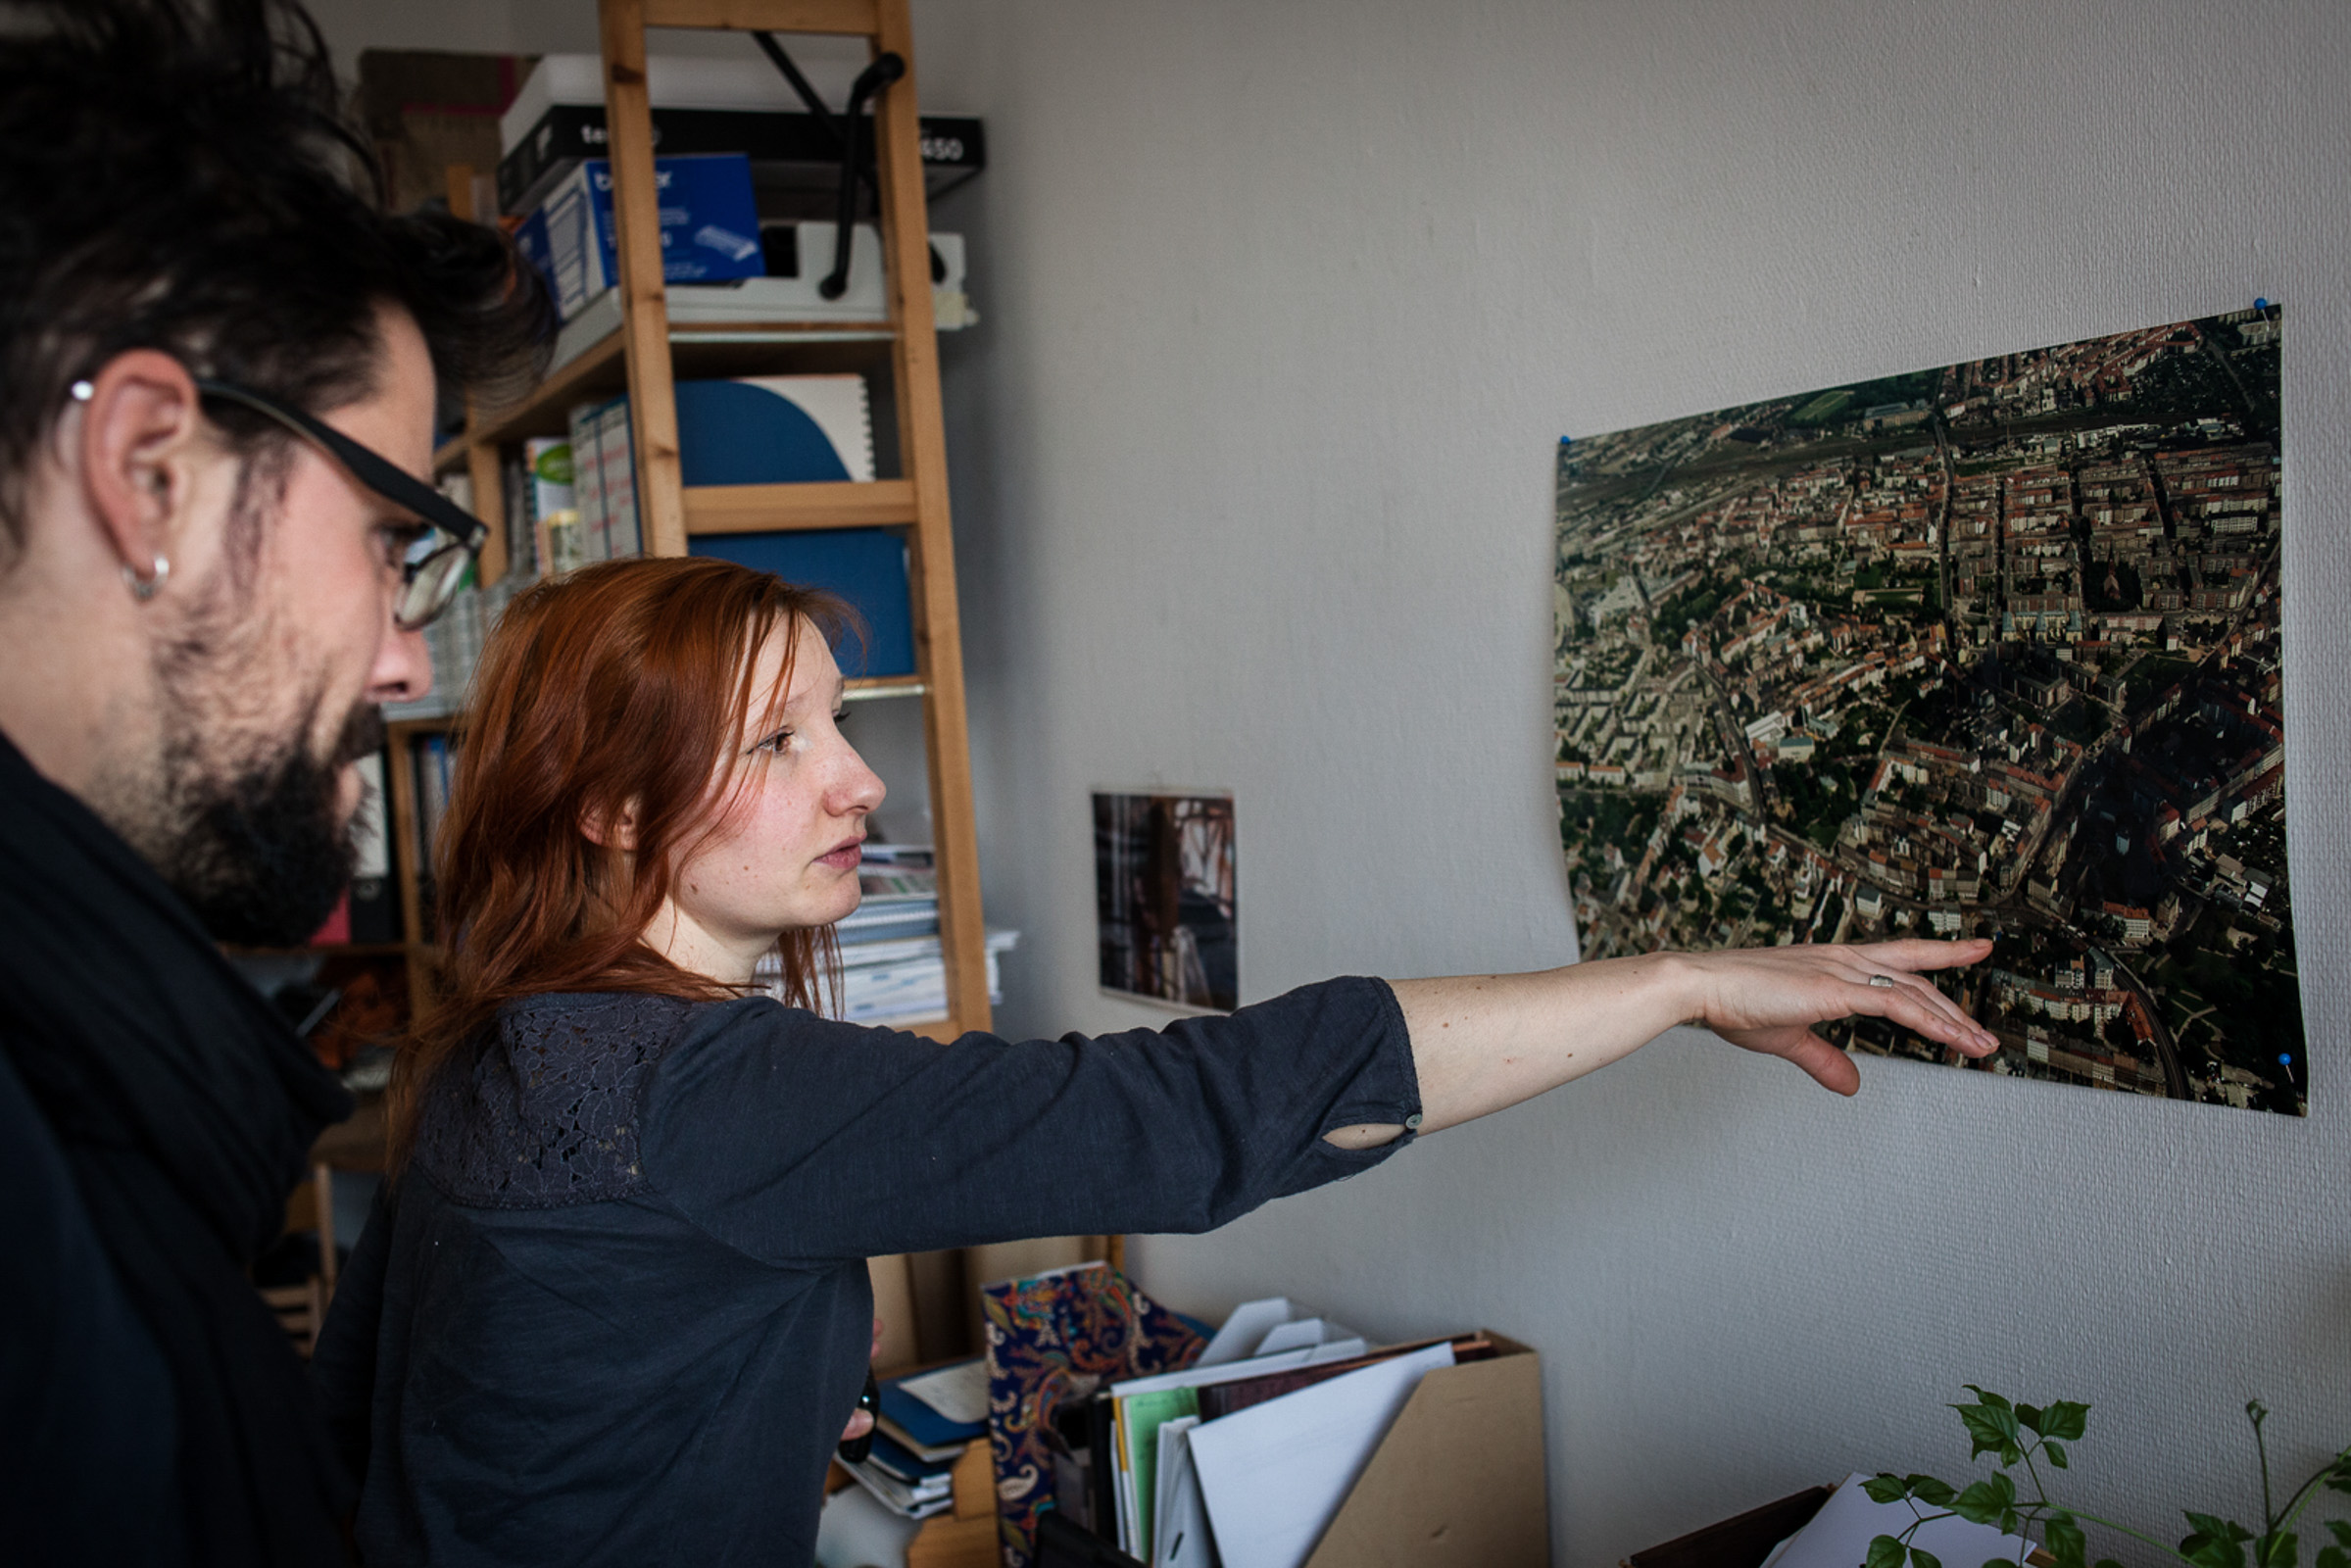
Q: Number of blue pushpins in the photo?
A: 3